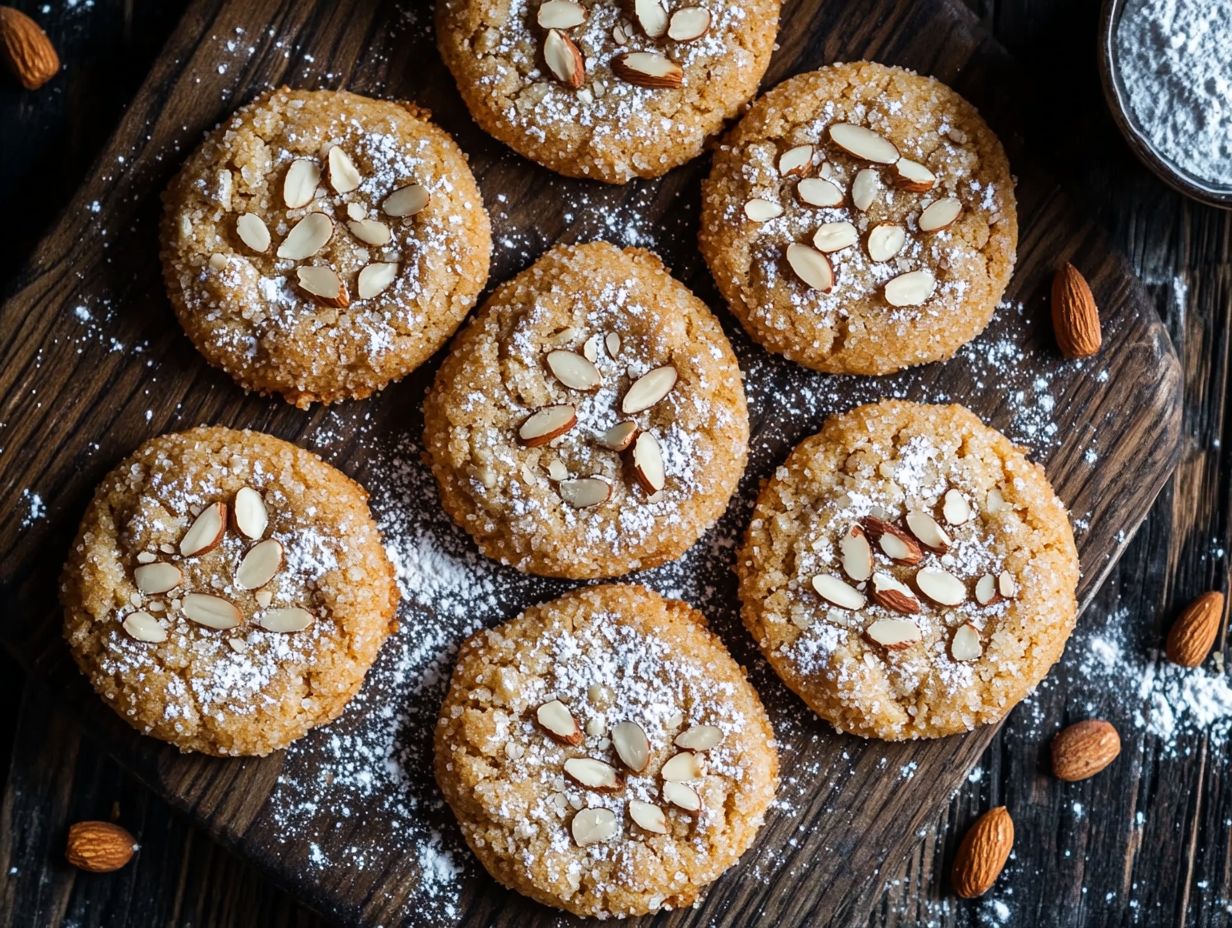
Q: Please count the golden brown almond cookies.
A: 7